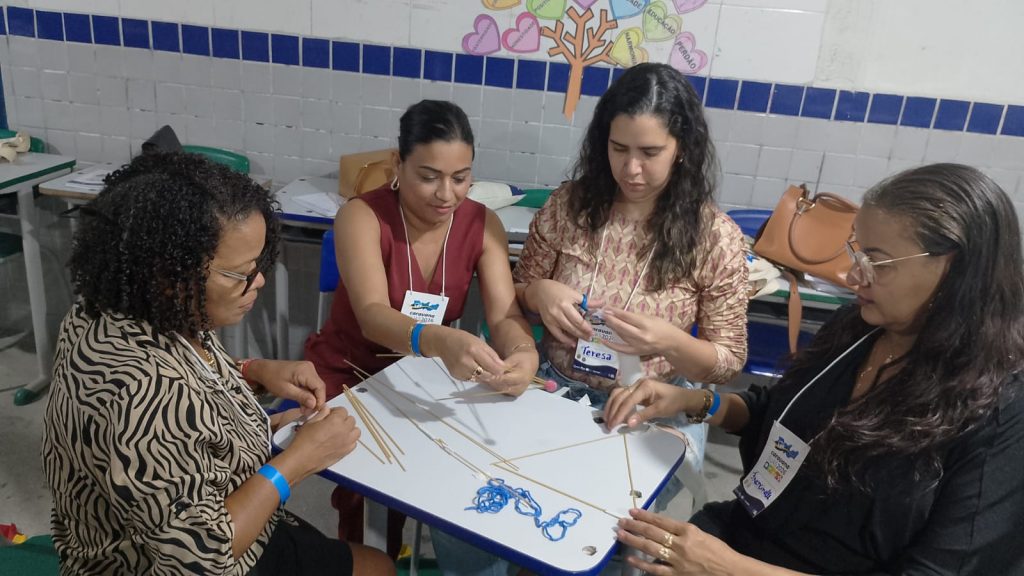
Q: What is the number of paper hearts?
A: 10